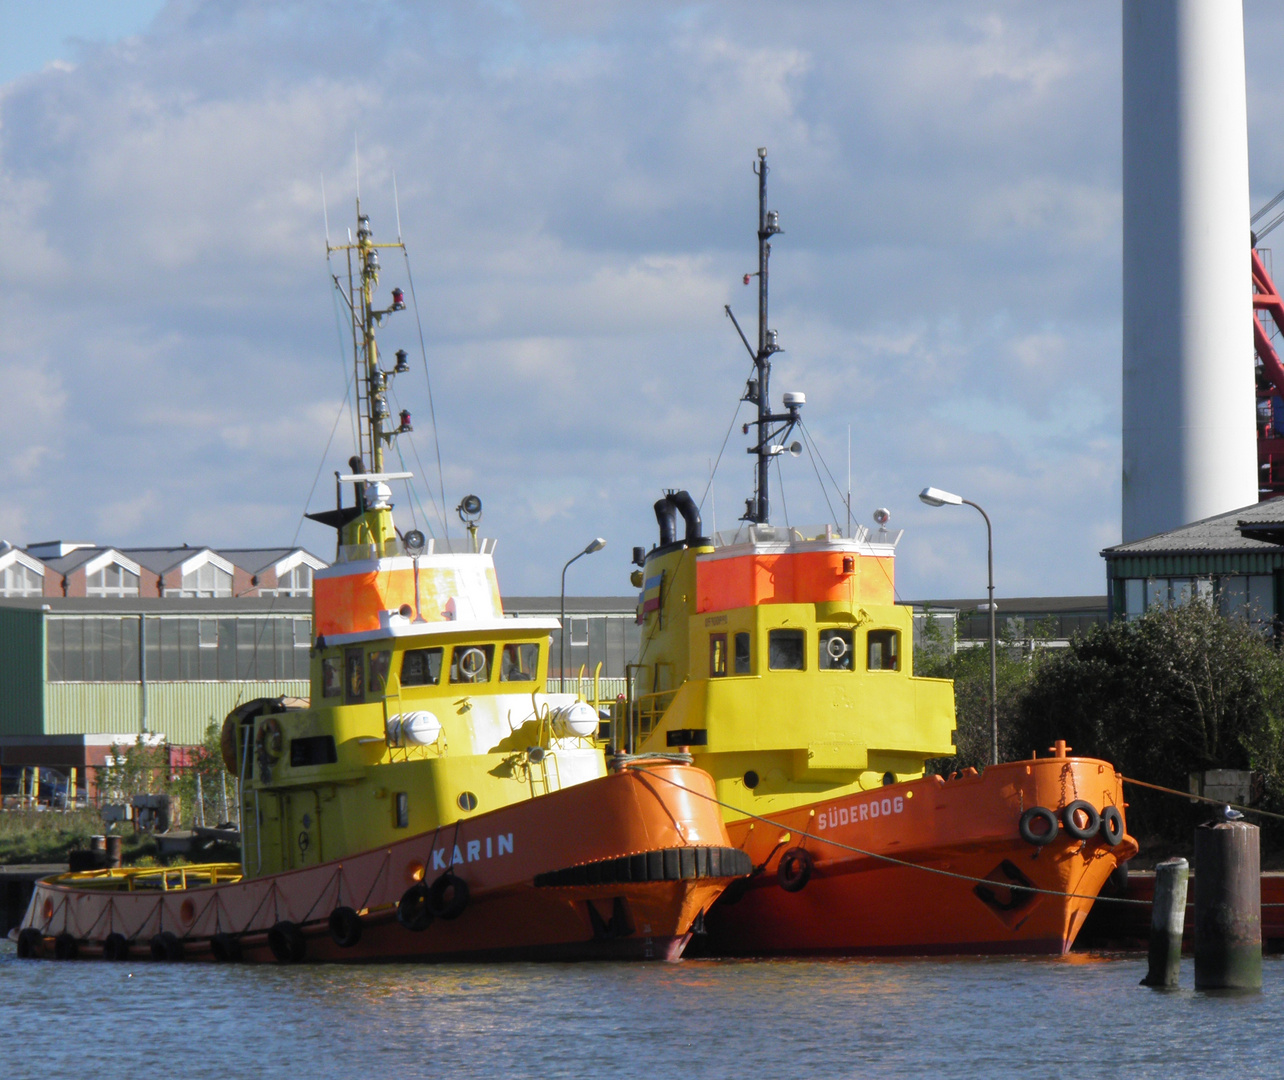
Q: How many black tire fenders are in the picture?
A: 13